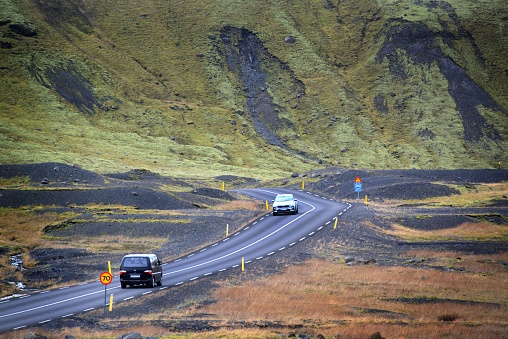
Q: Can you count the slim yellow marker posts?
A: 9